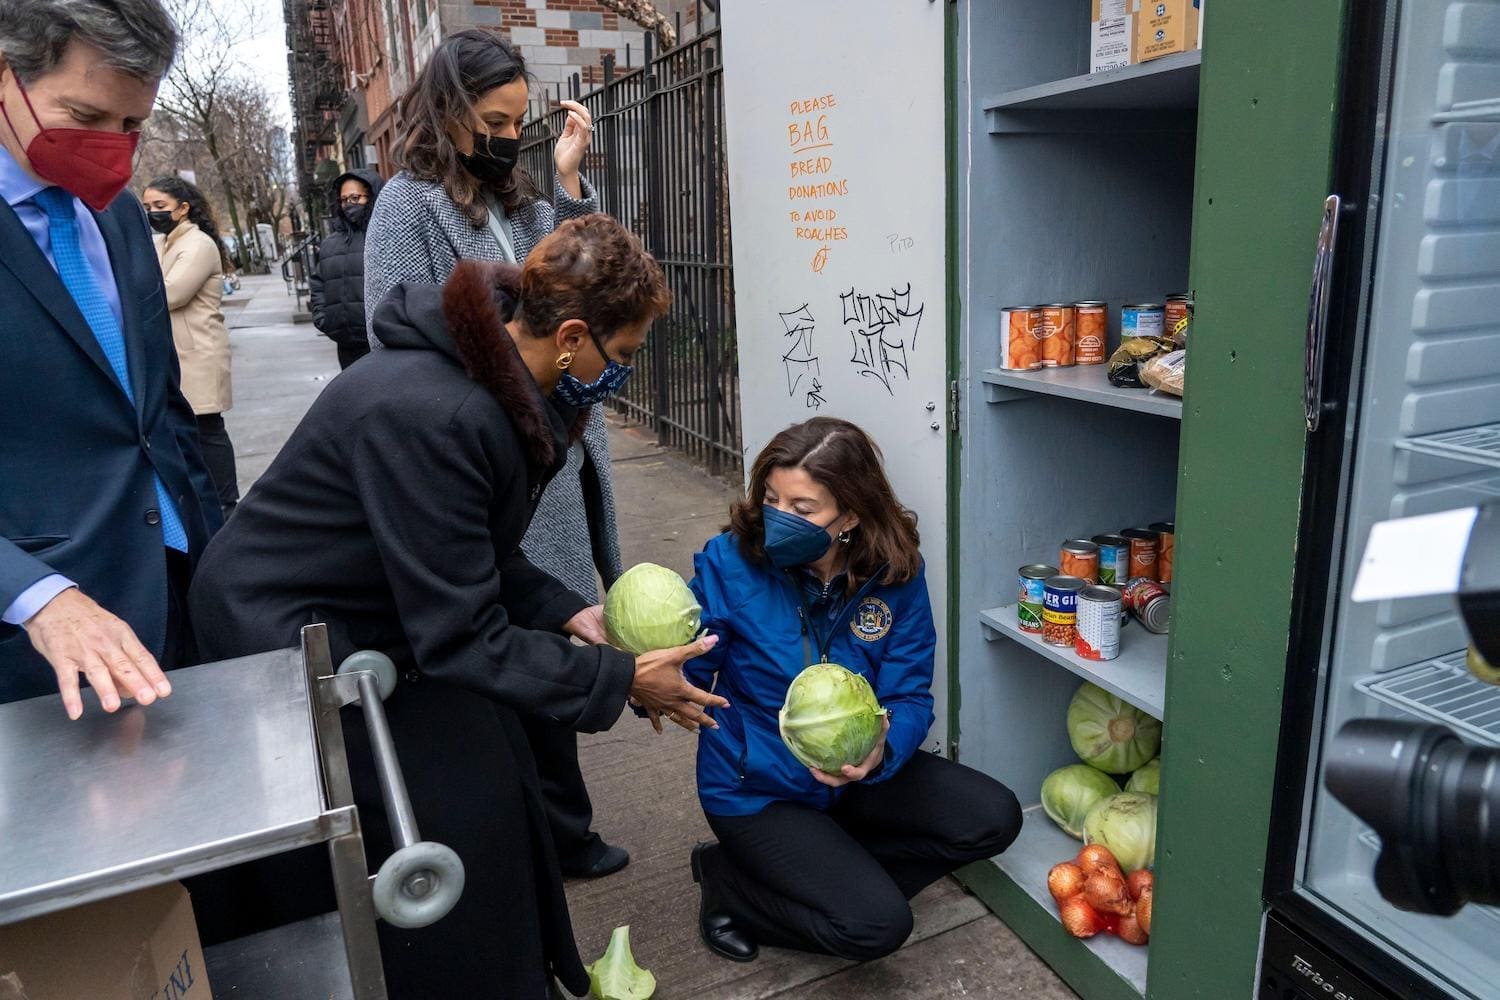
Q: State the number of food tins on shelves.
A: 13